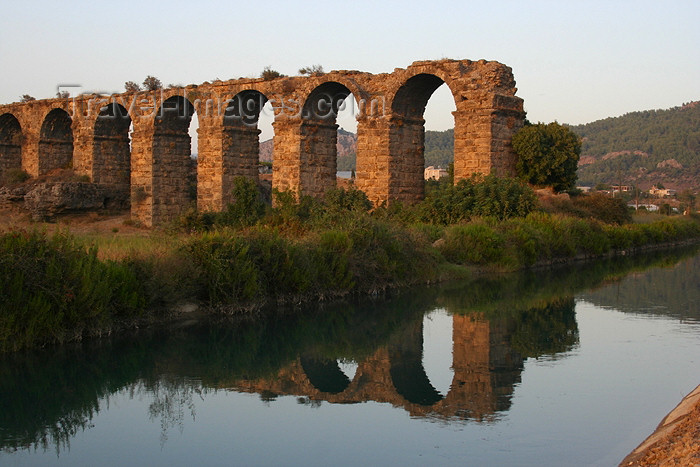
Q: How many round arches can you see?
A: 7